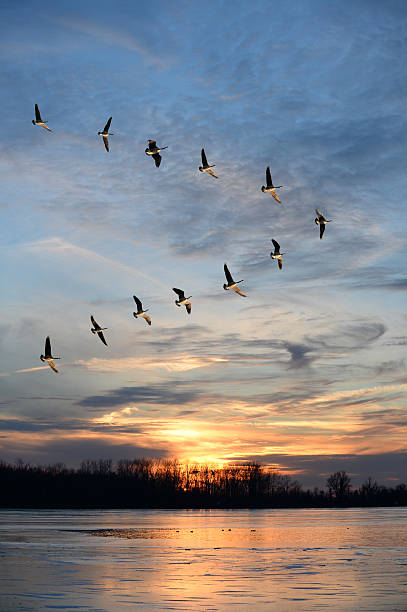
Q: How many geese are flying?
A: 12